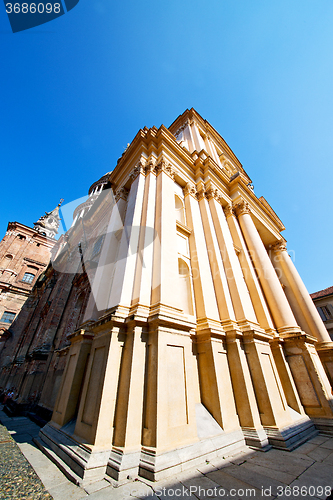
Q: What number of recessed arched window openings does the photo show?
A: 2